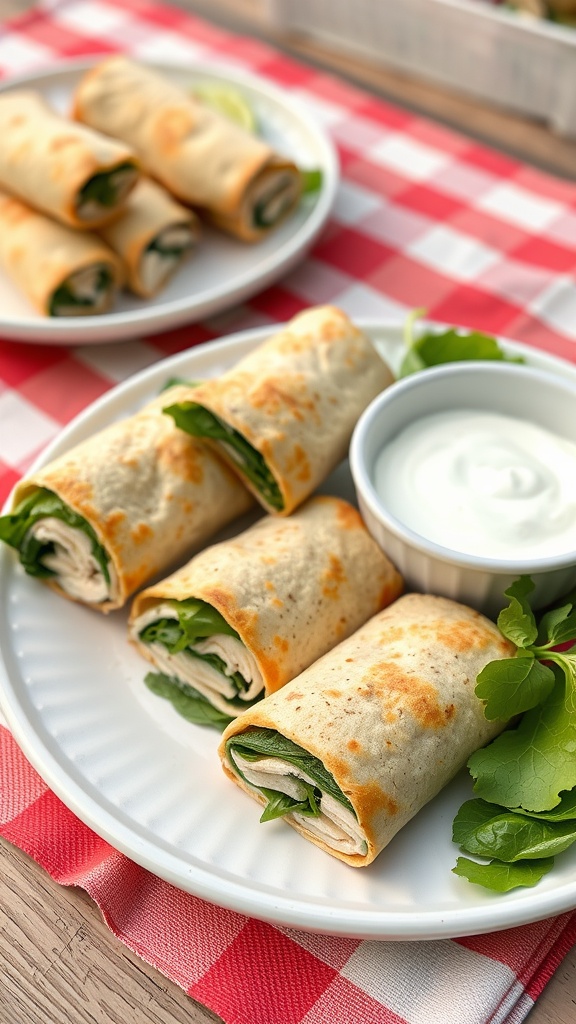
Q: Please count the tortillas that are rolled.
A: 8